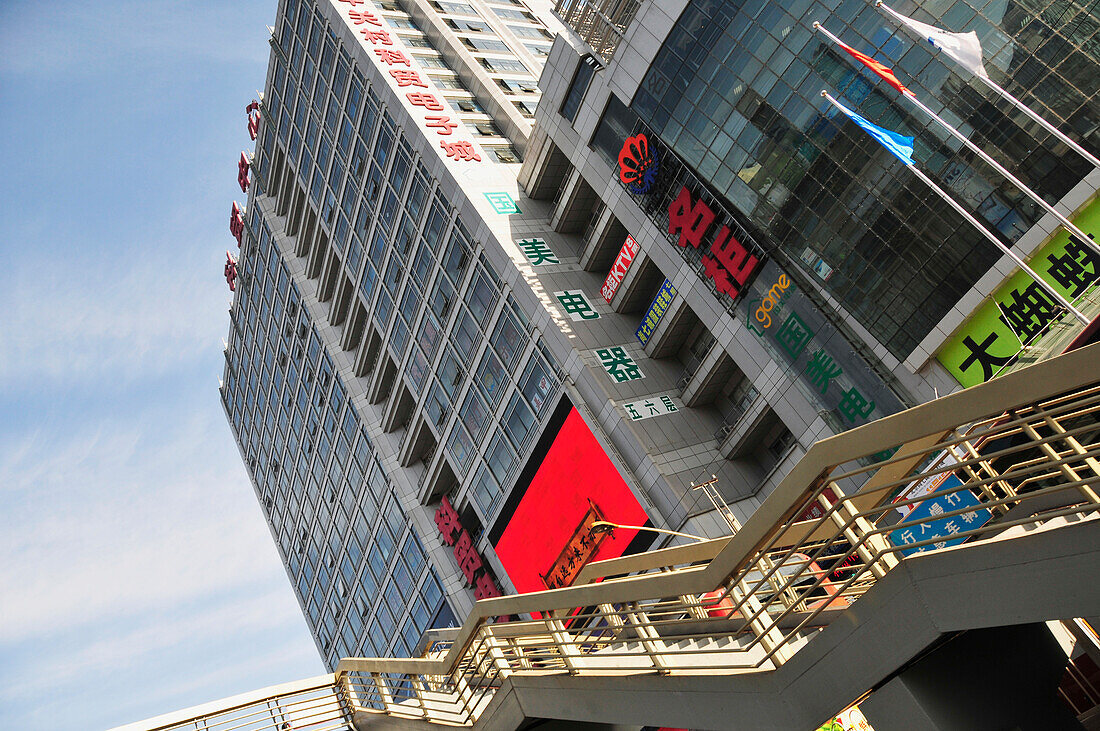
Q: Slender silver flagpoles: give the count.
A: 3